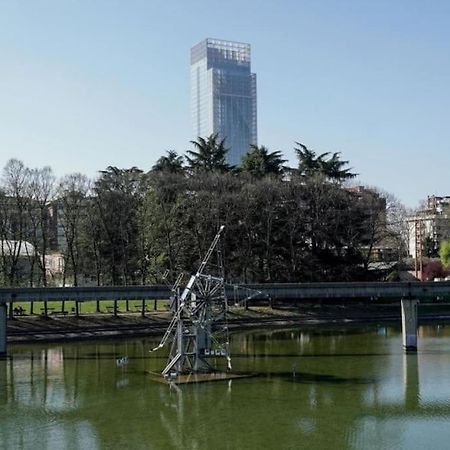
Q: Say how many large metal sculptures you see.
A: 1